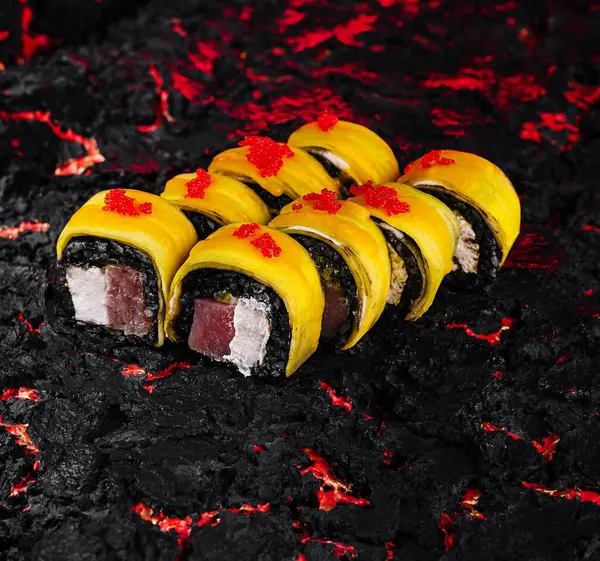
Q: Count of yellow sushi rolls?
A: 8